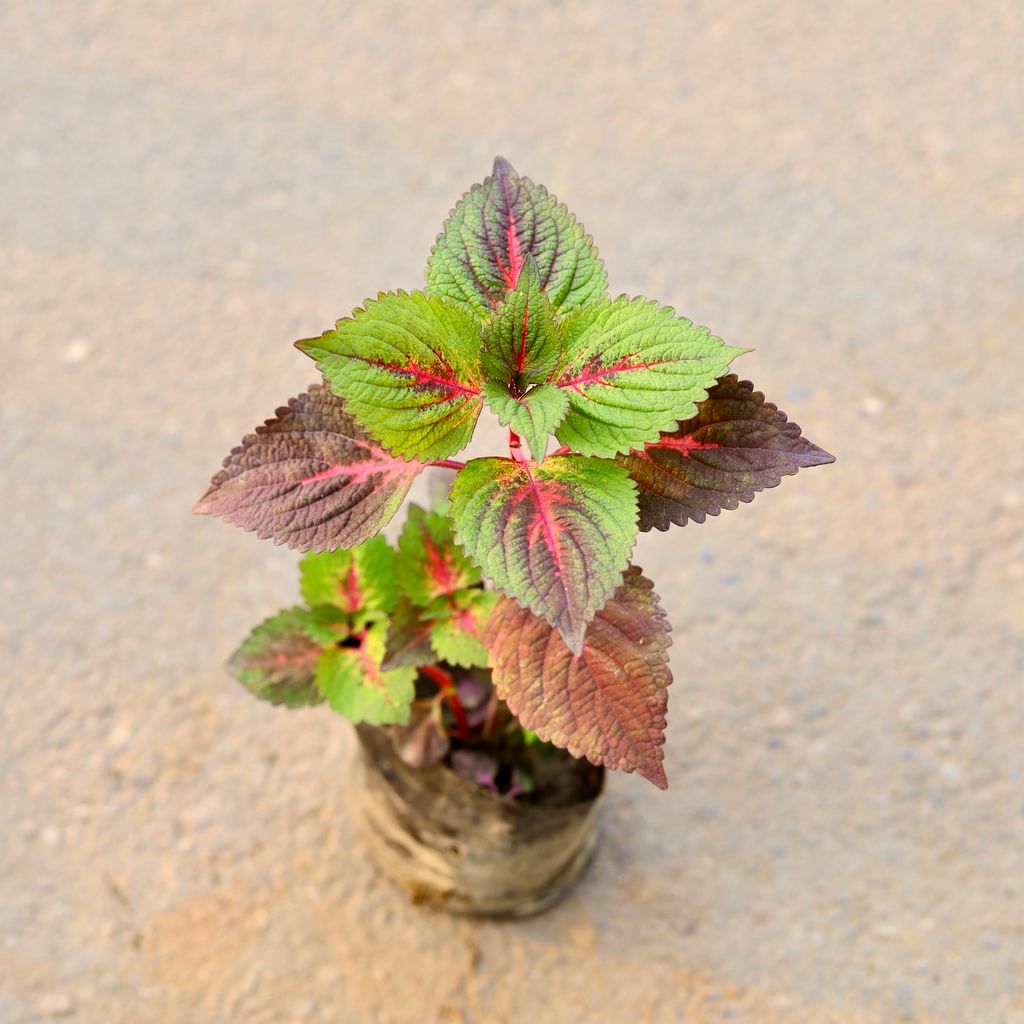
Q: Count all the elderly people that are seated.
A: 0